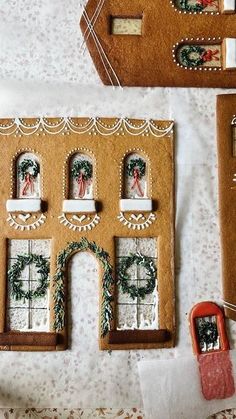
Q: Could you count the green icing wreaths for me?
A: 8